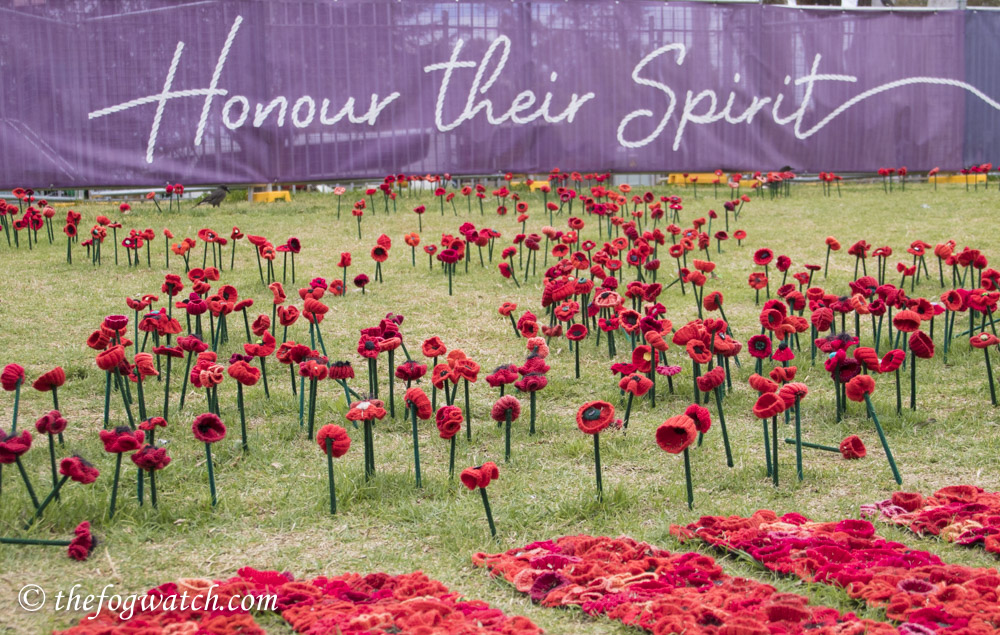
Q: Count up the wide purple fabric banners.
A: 1